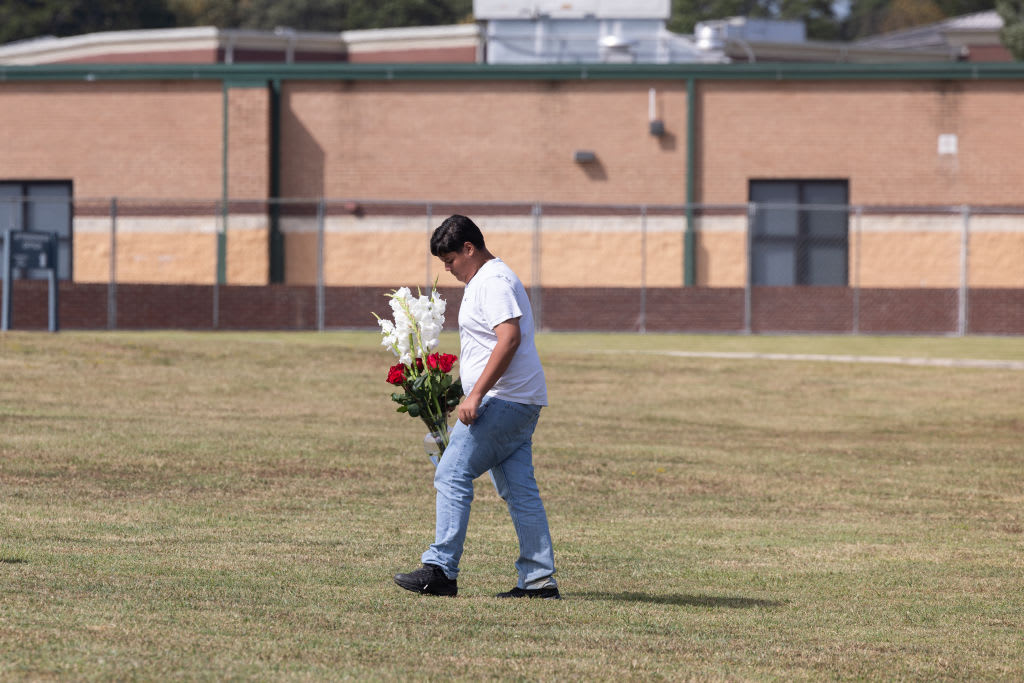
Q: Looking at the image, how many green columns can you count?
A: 3